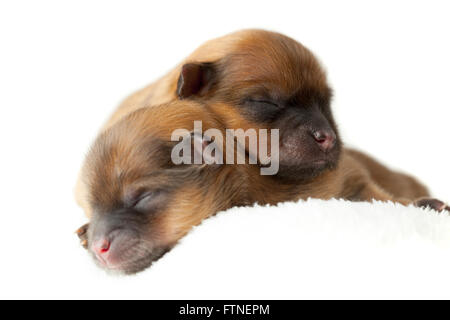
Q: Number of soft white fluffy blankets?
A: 1